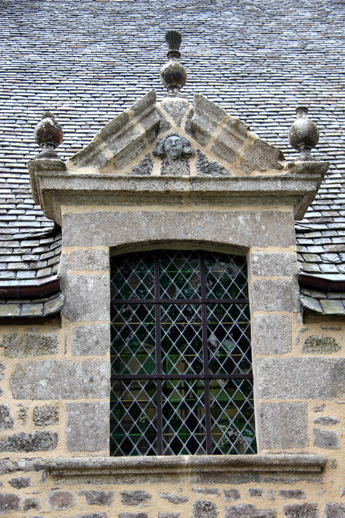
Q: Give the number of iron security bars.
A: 4